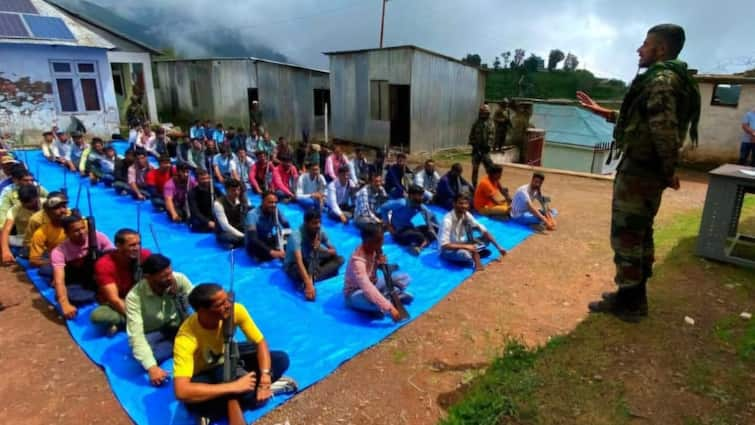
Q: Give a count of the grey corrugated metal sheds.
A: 2